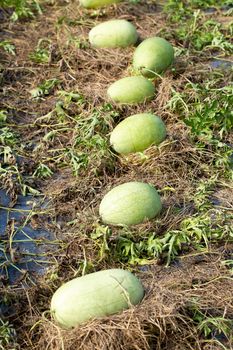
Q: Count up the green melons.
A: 7